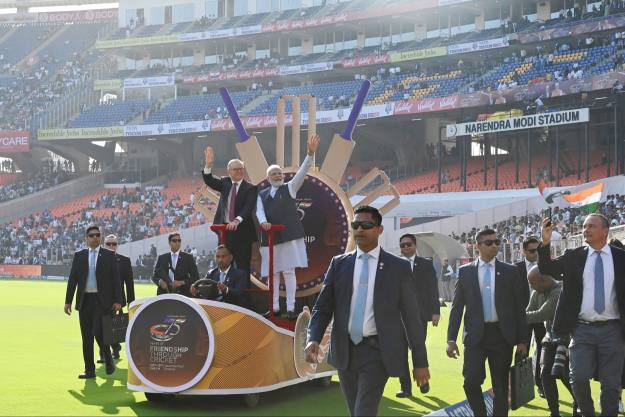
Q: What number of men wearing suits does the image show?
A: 10